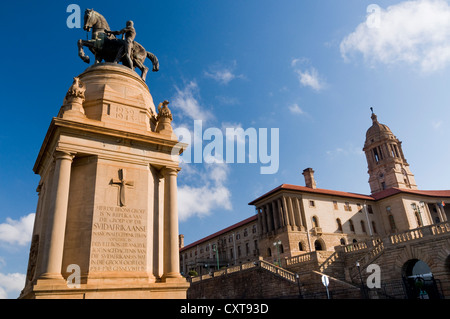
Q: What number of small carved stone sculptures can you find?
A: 2